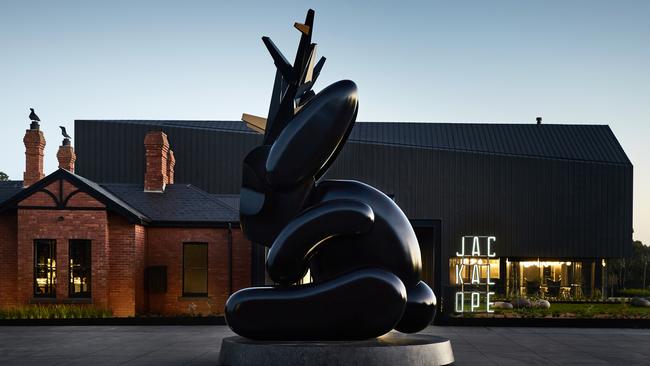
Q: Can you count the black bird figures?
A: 2